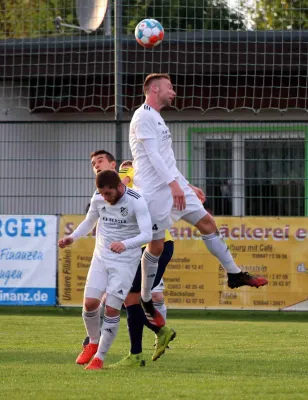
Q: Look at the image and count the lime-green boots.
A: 2